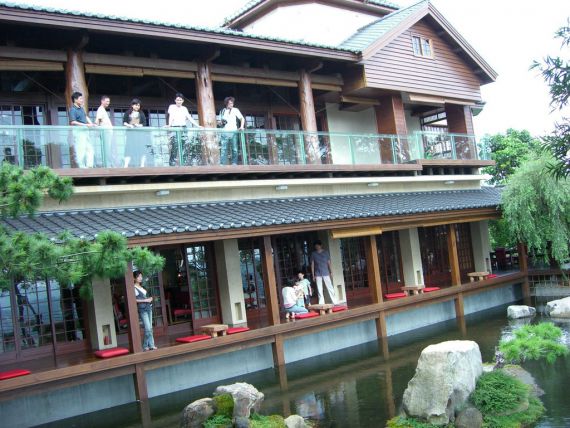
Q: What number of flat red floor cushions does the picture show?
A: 9